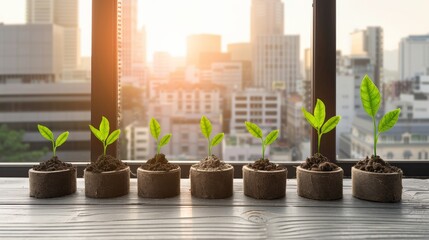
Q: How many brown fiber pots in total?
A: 7